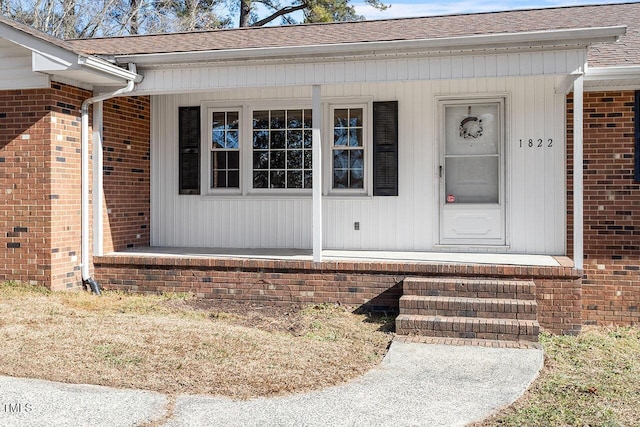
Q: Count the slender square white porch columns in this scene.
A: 3